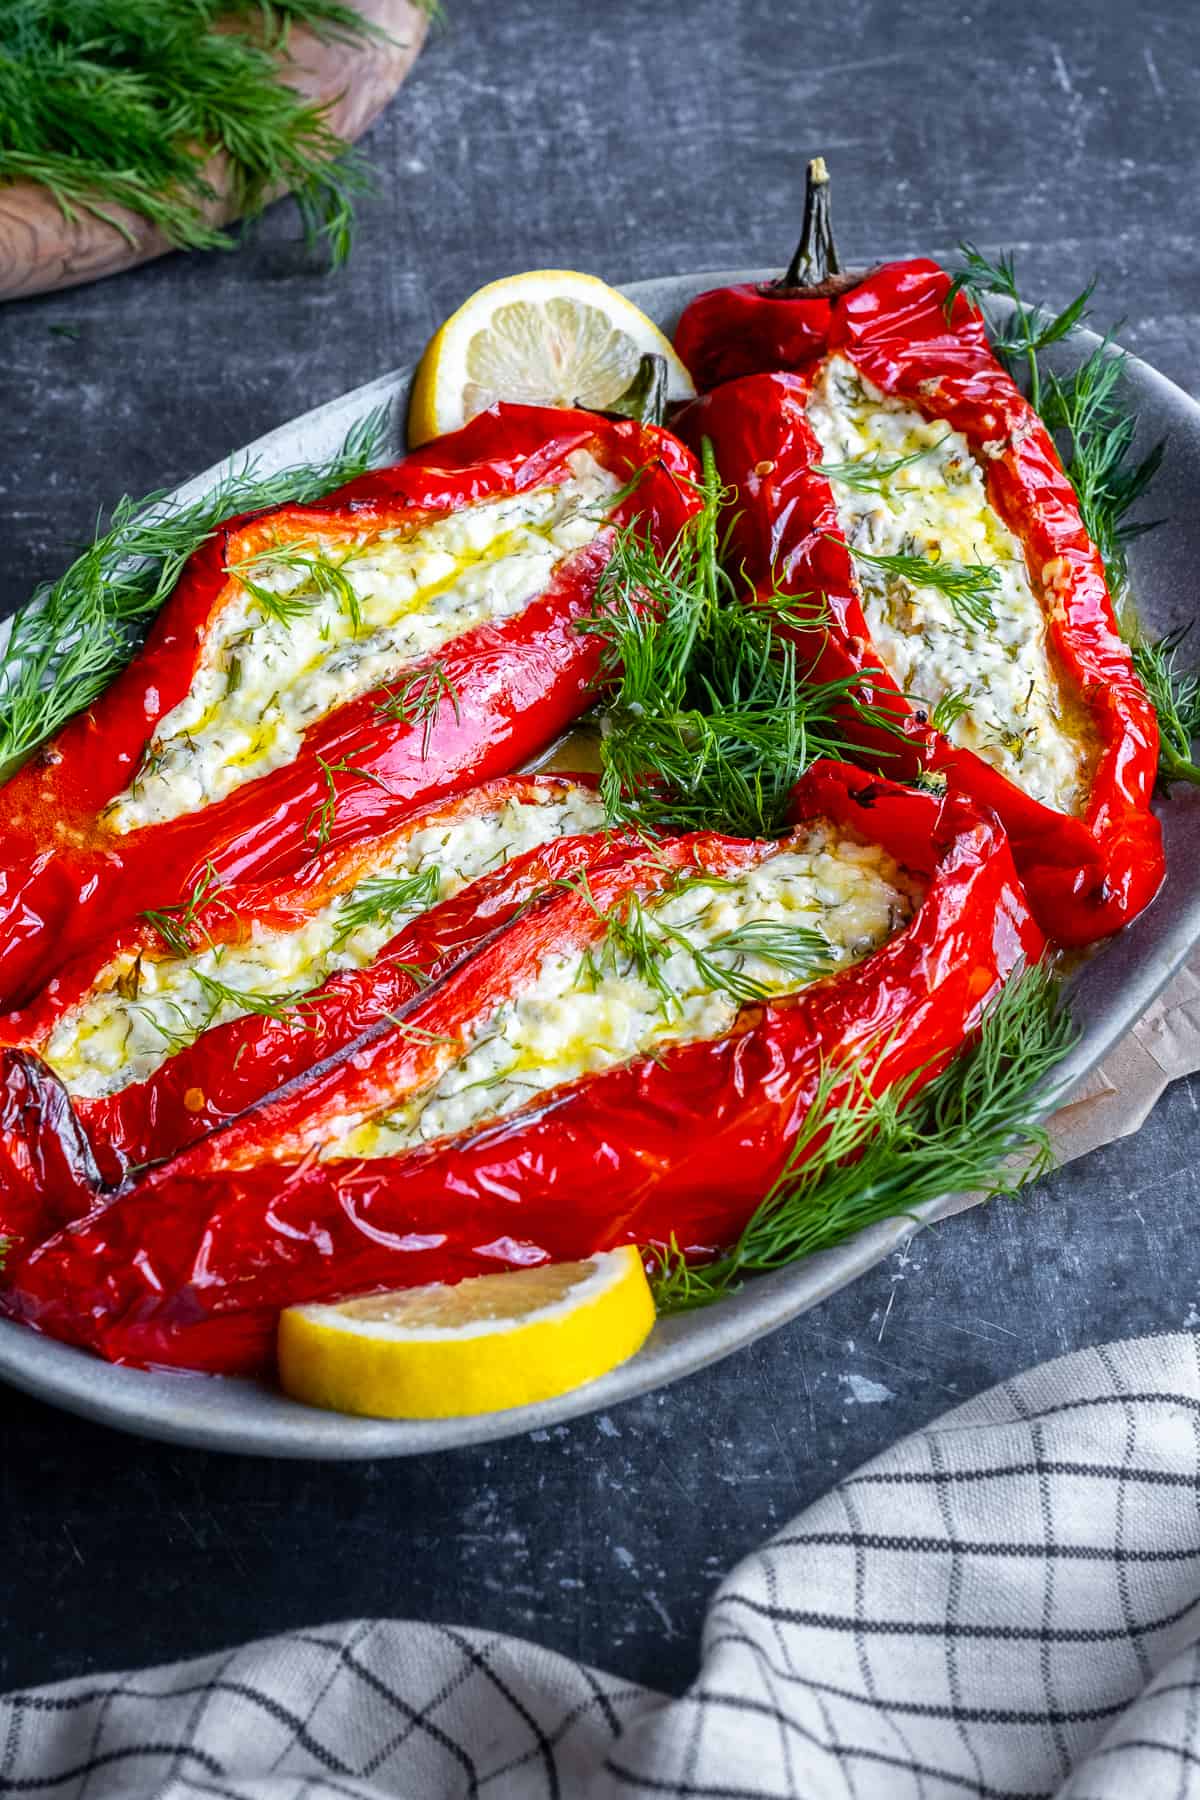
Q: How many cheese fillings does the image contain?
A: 4